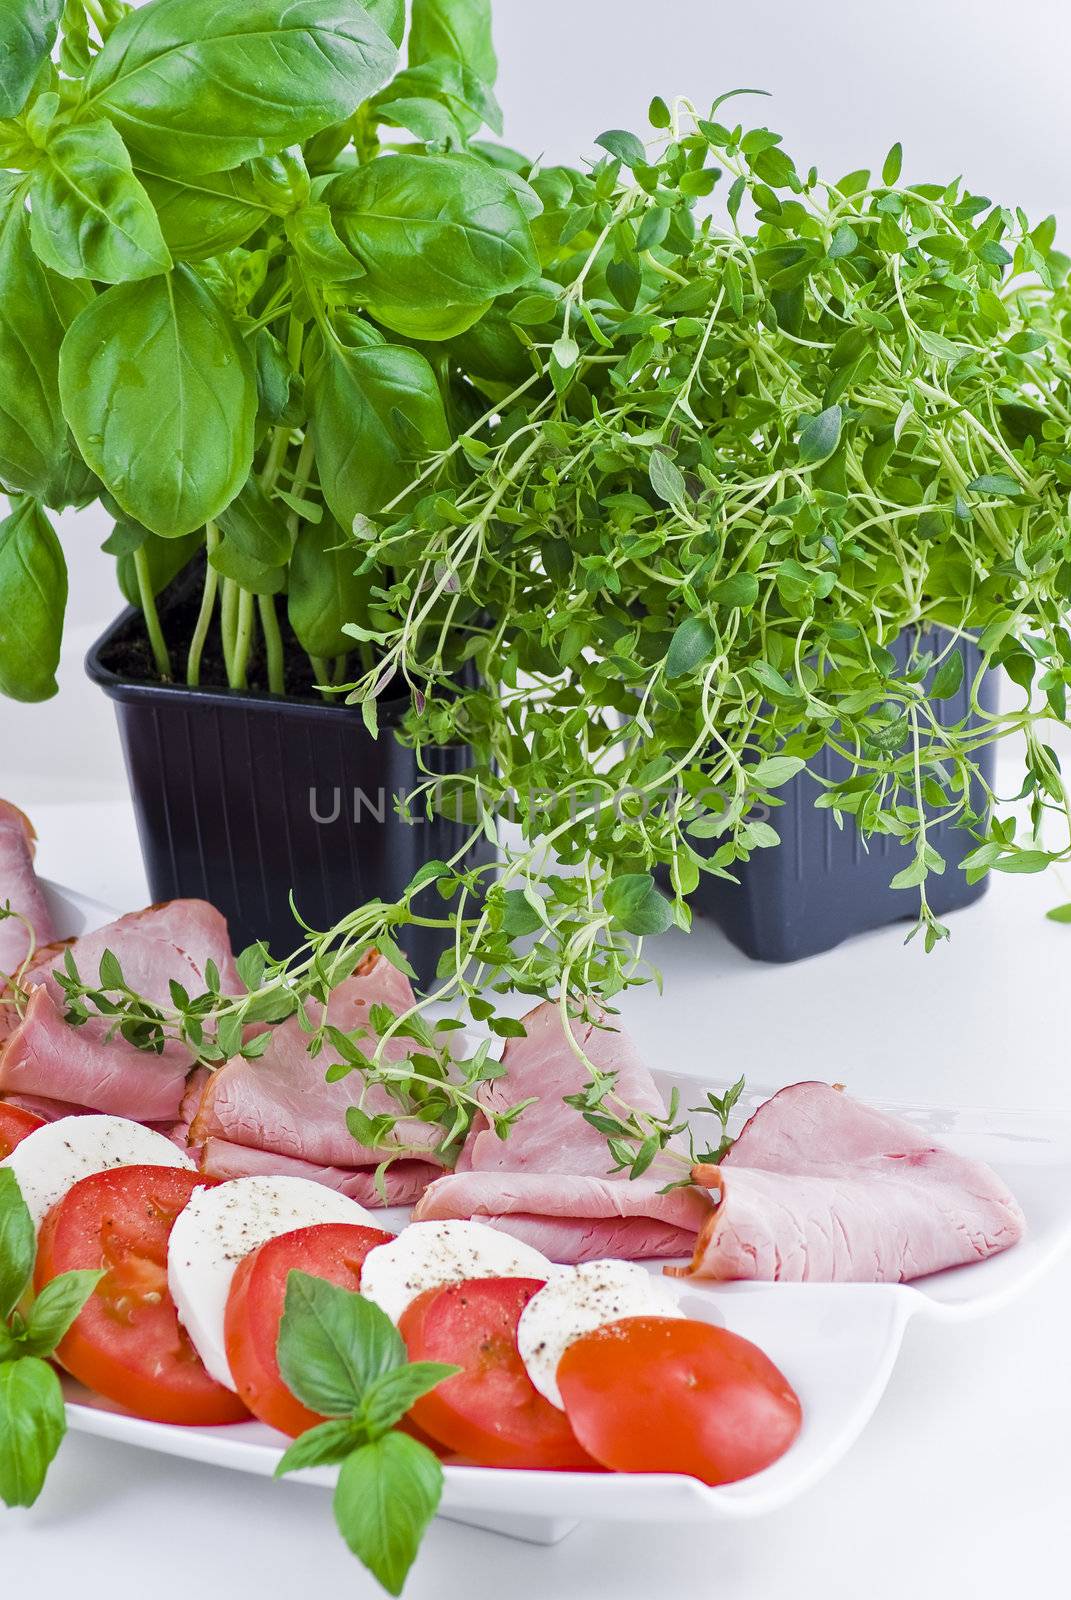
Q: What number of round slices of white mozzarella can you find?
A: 4